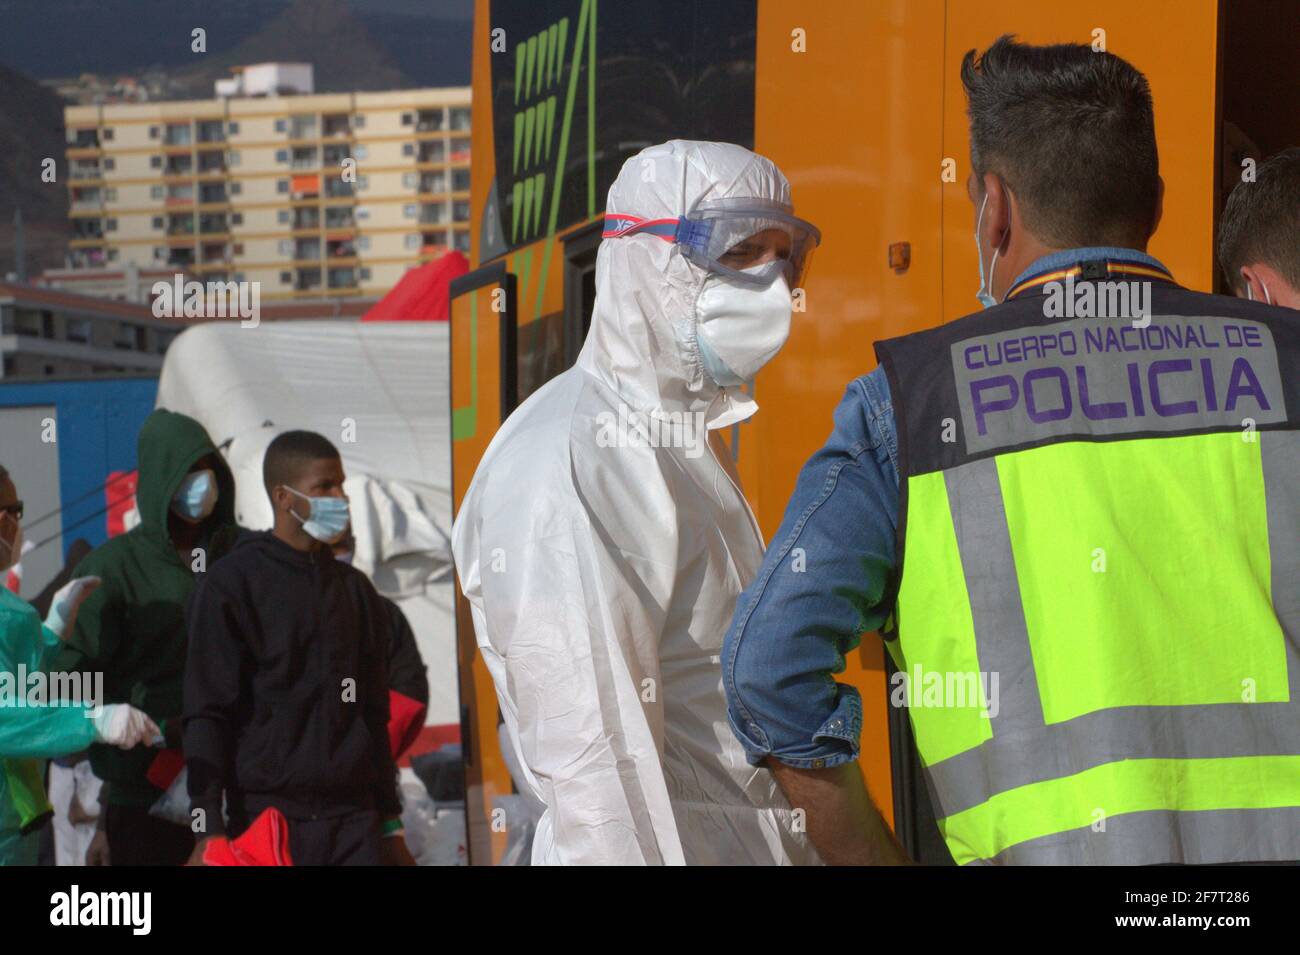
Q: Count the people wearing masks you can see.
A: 6